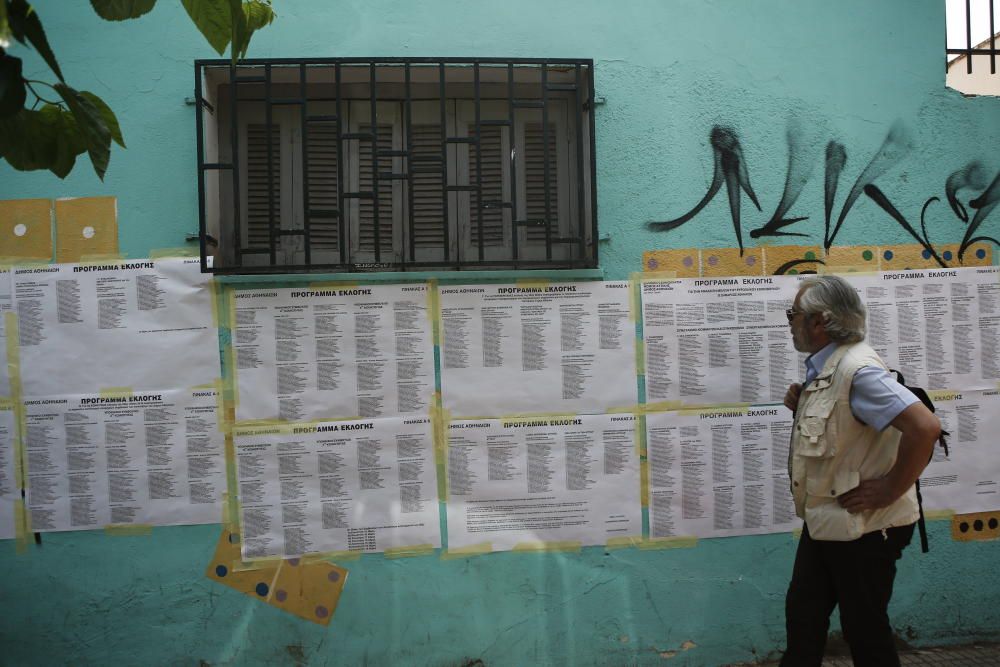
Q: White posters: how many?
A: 12